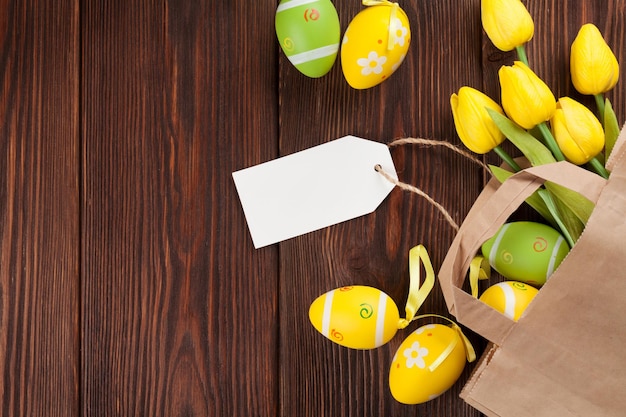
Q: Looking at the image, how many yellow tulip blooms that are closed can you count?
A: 5